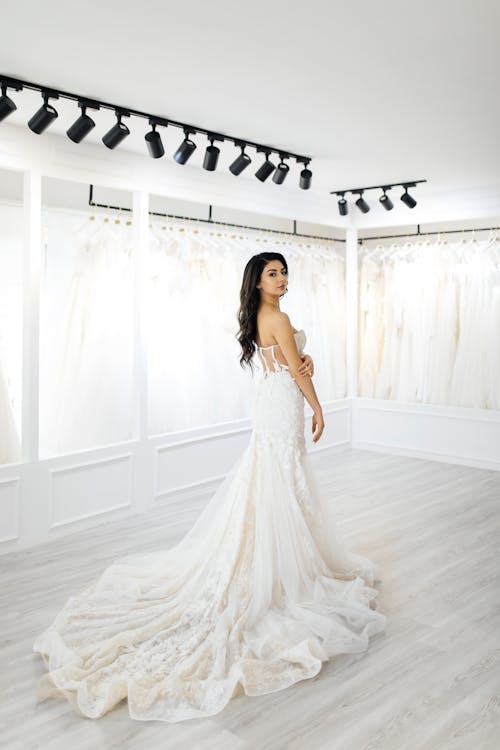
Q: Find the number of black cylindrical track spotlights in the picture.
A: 15